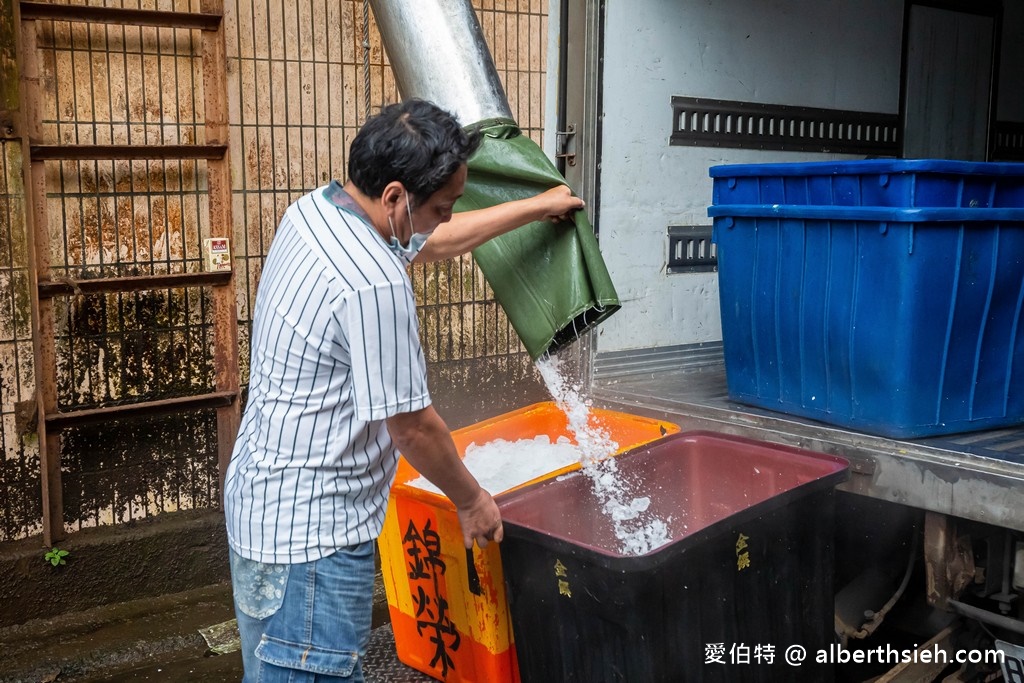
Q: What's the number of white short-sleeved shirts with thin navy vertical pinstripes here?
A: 1